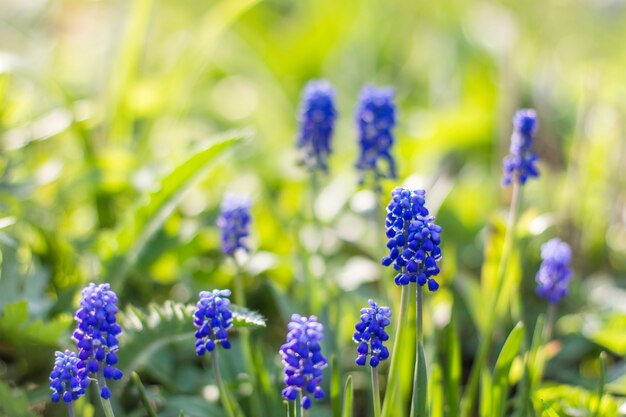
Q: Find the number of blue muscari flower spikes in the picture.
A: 12